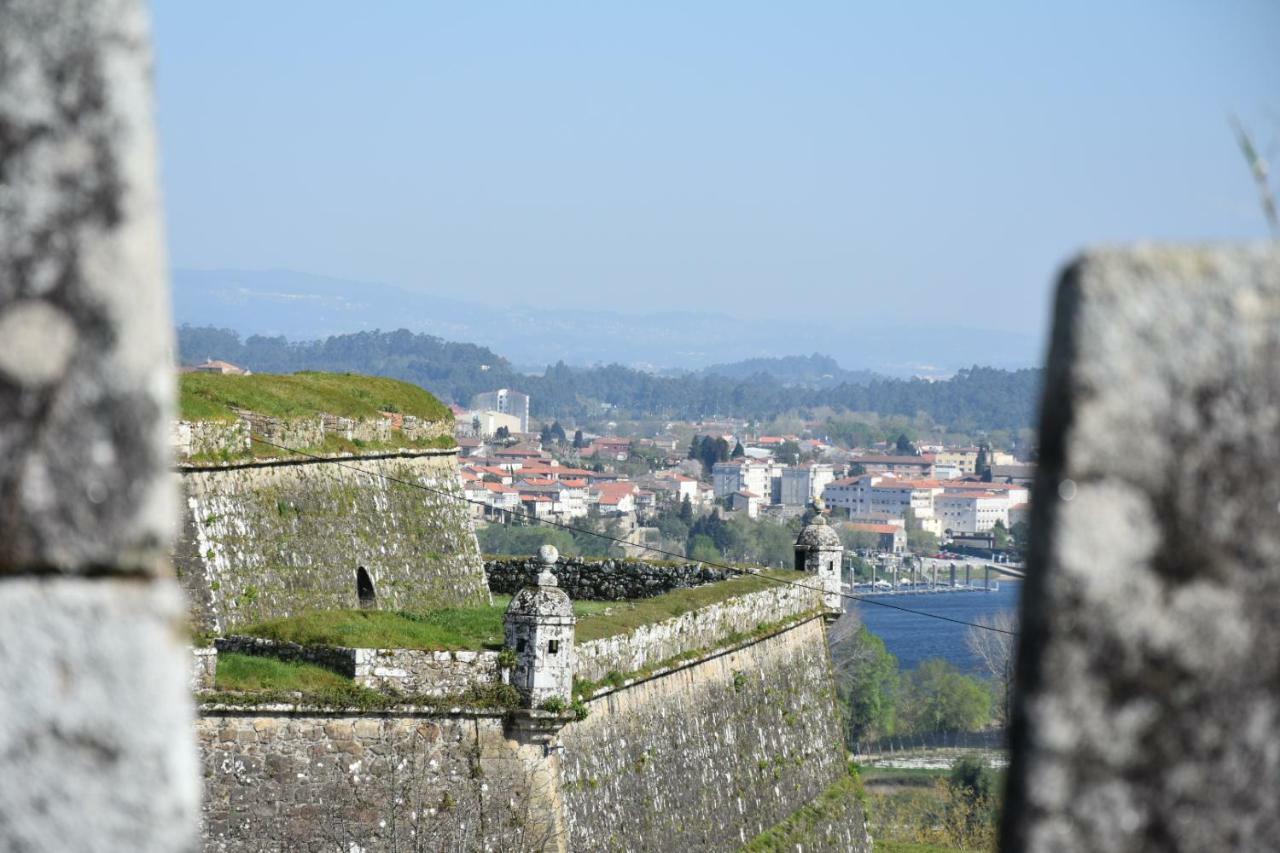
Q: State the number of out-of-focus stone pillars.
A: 2